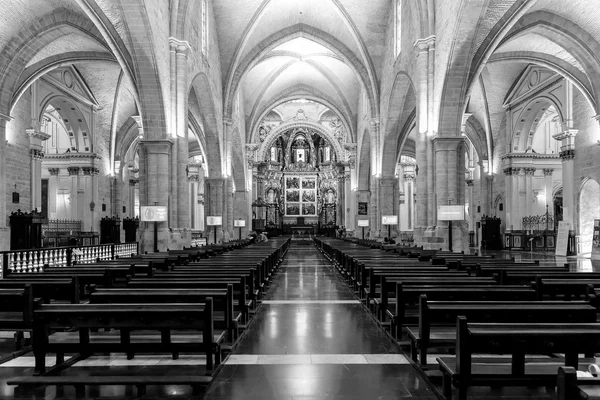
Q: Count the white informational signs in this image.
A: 6